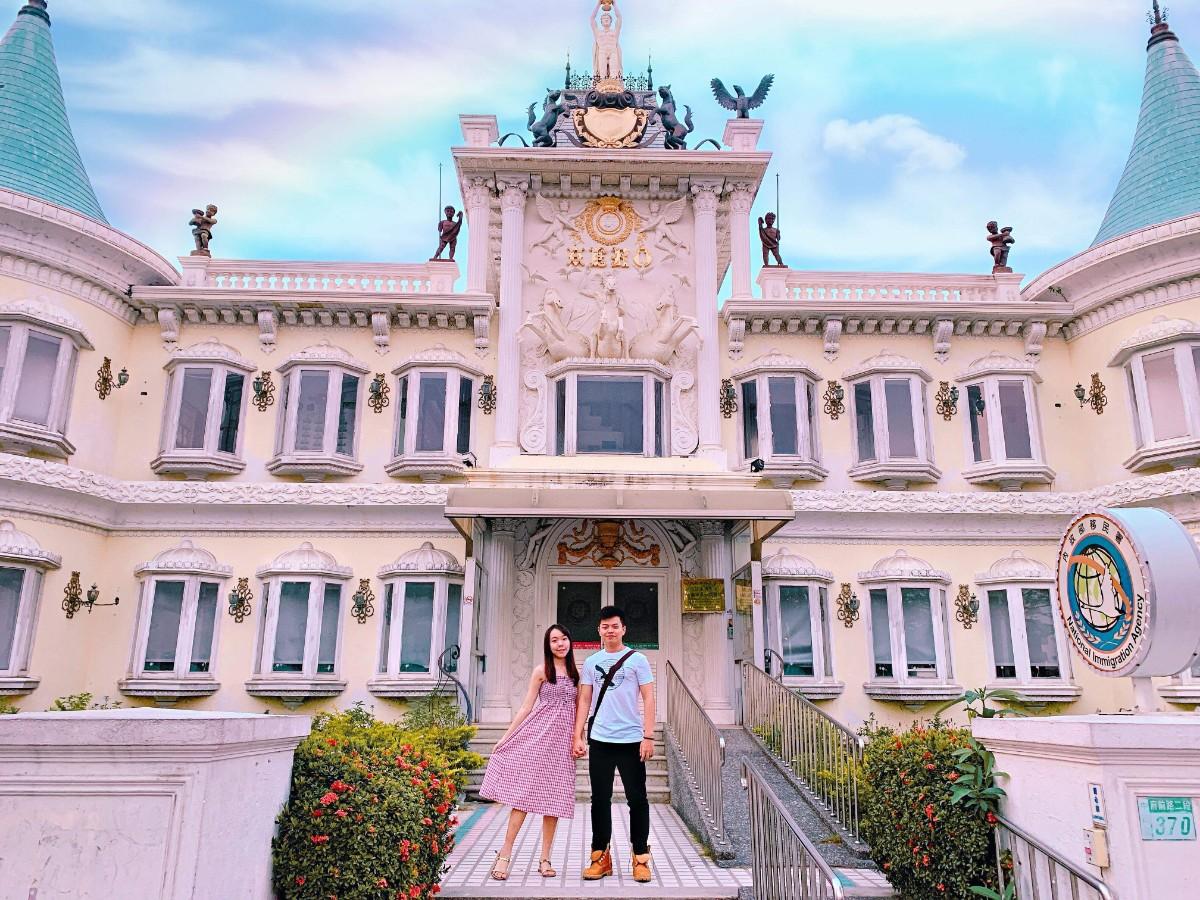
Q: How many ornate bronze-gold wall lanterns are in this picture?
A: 13